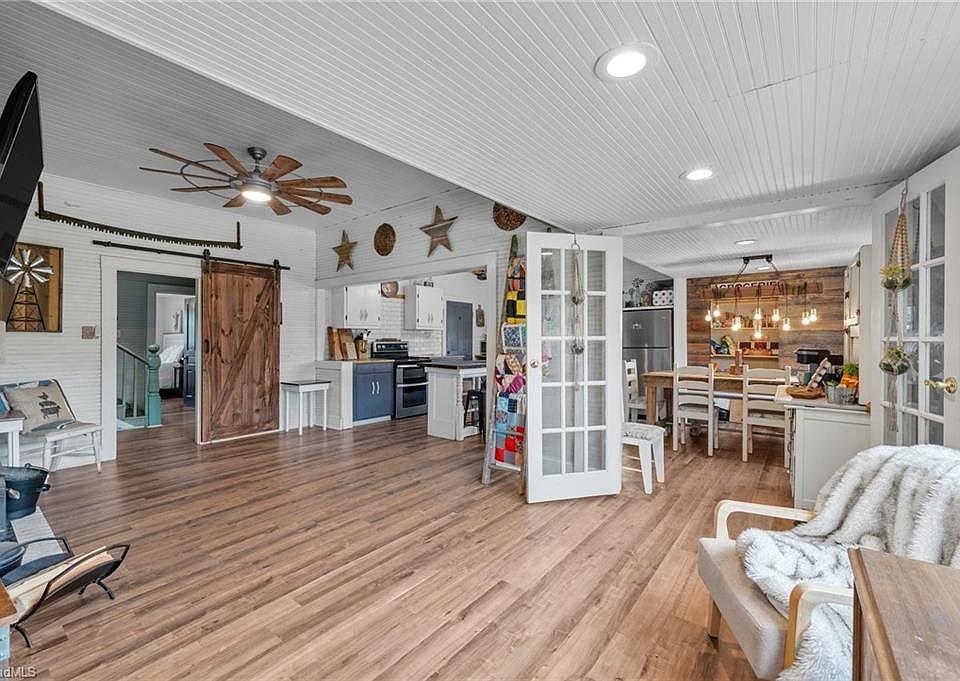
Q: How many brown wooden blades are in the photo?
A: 10